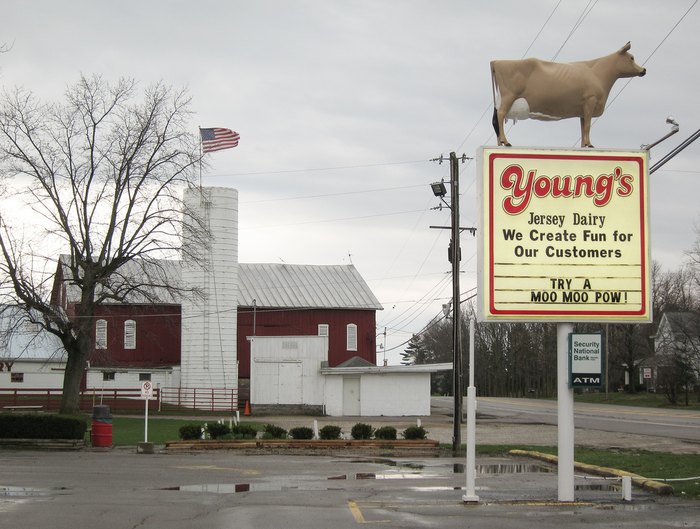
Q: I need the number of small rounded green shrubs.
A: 9